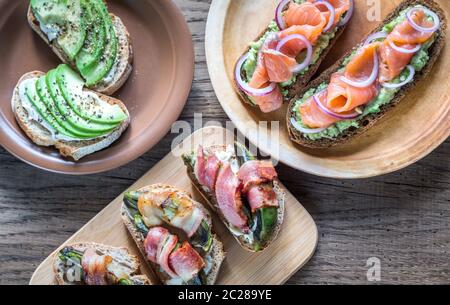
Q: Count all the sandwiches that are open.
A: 7